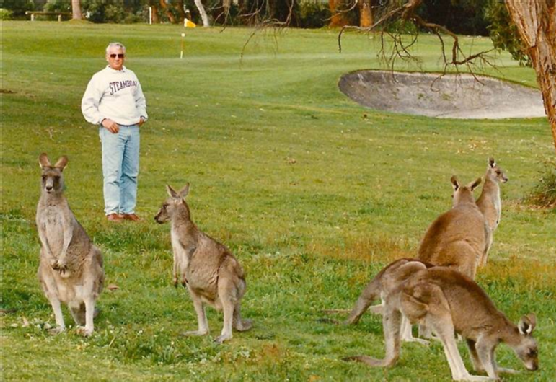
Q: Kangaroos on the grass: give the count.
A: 6